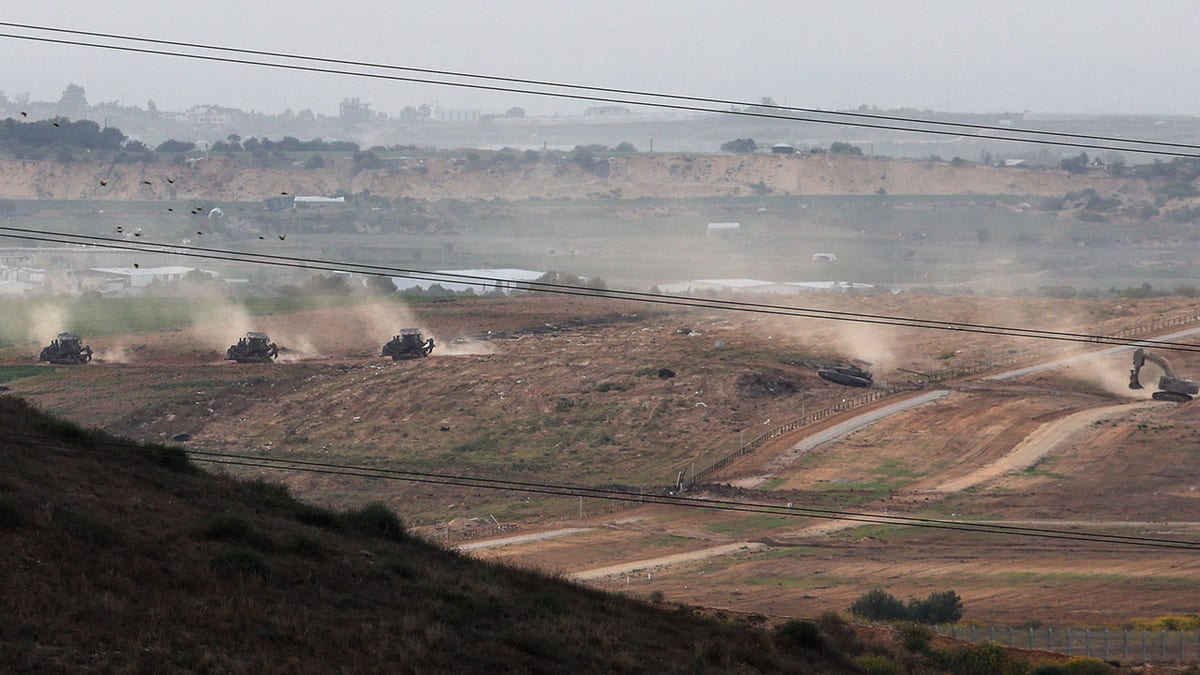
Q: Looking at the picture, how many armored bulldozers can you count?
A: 3